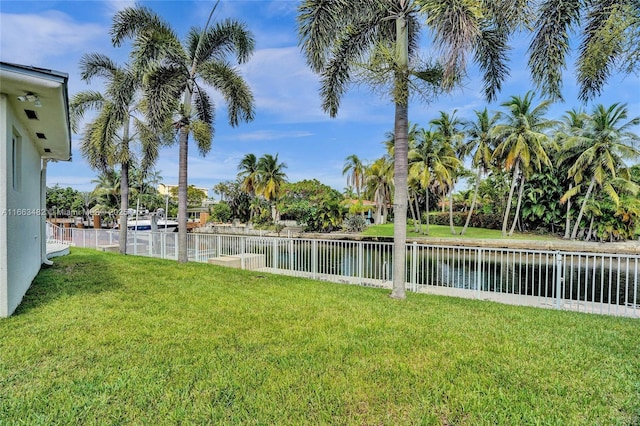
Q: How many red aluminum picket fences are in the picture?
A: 0